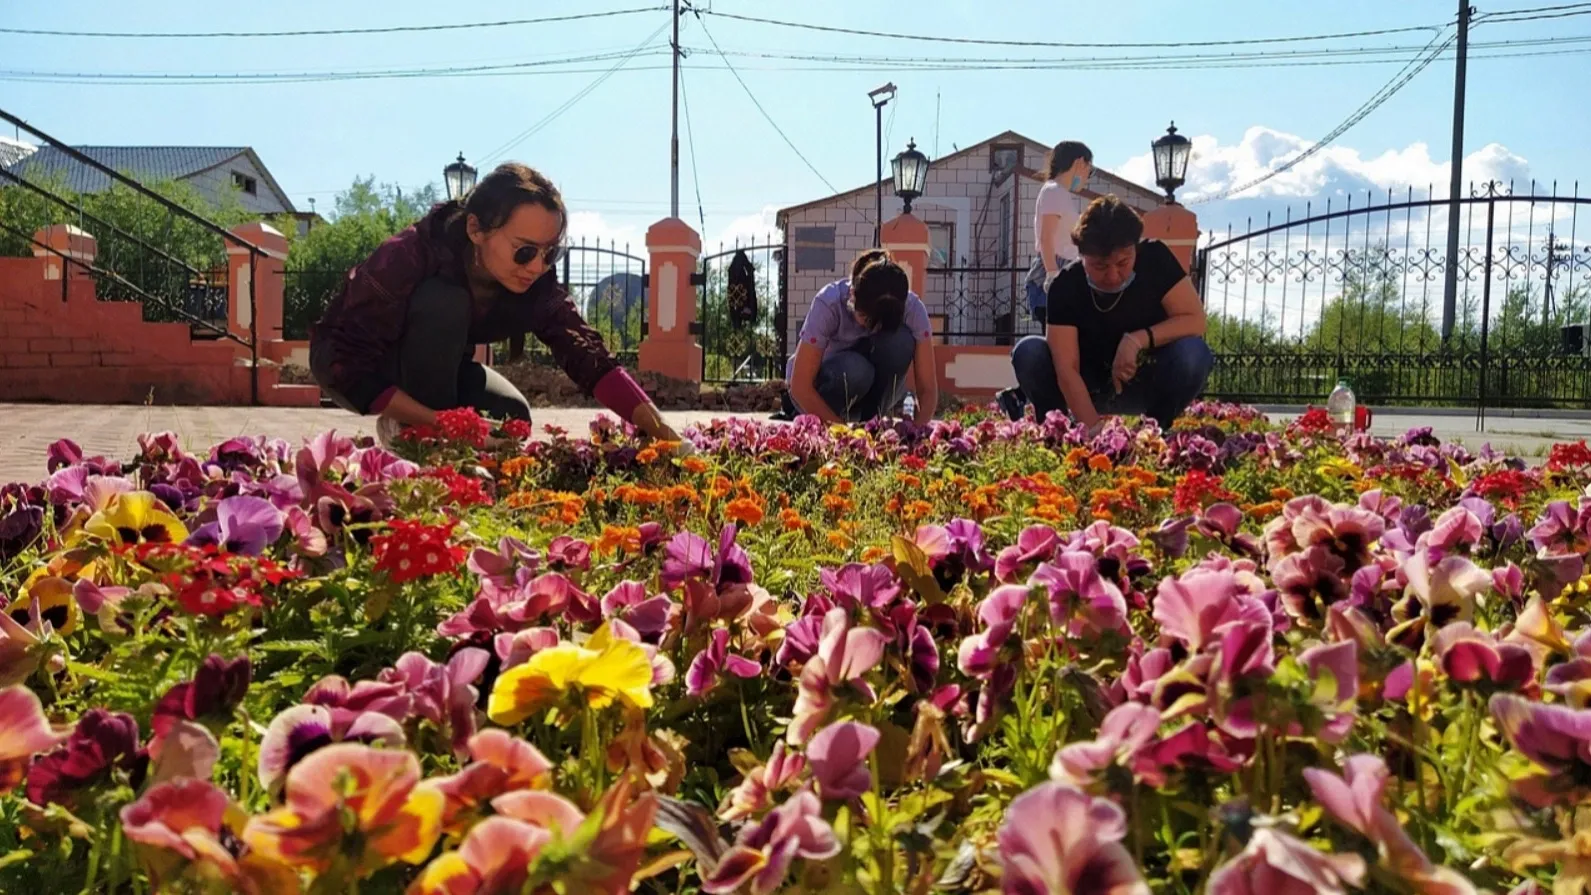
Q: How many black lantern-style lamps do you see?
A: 3